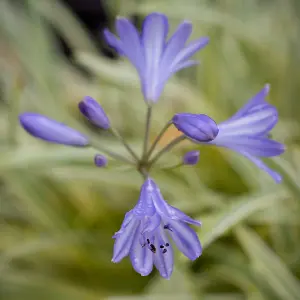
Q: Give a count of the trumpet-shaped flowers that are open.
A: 3